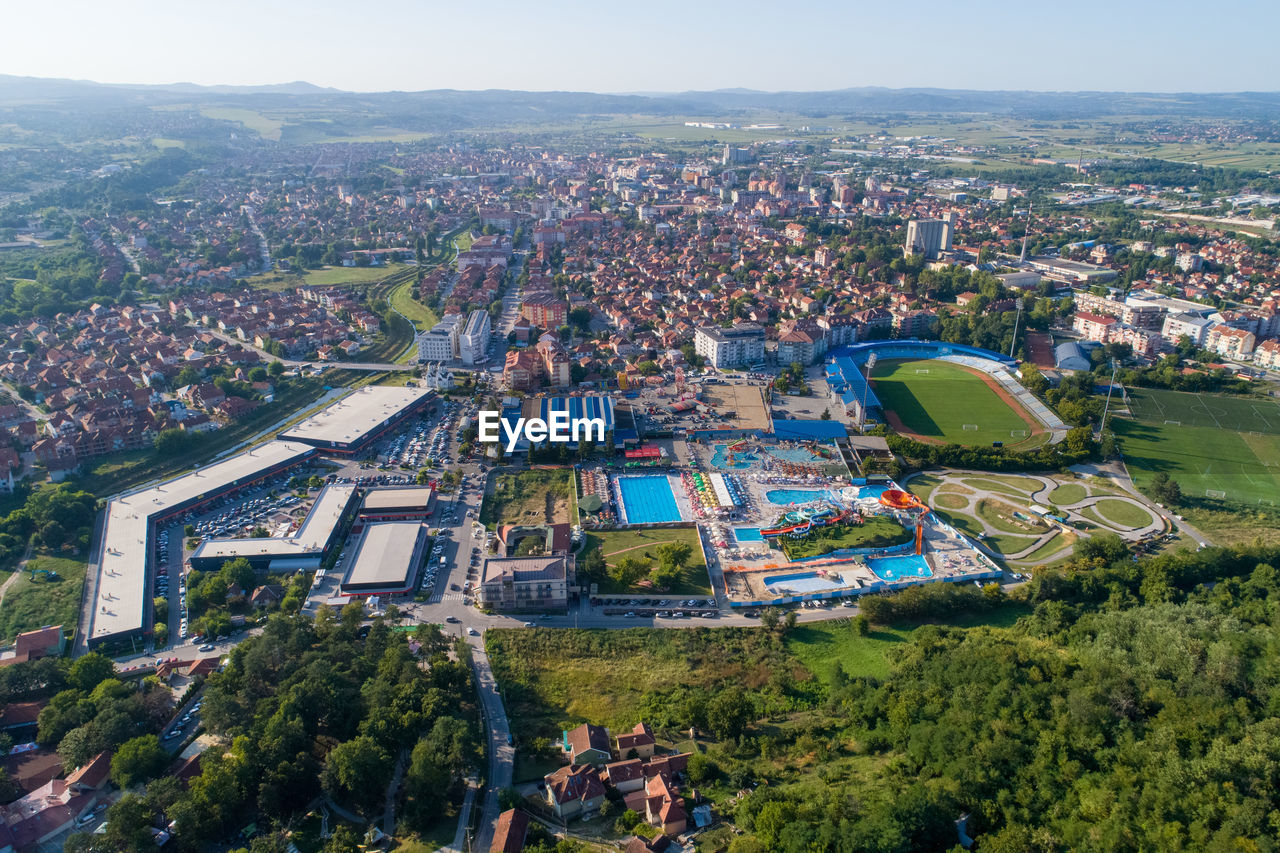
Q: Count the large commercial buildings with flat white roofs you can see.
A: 5